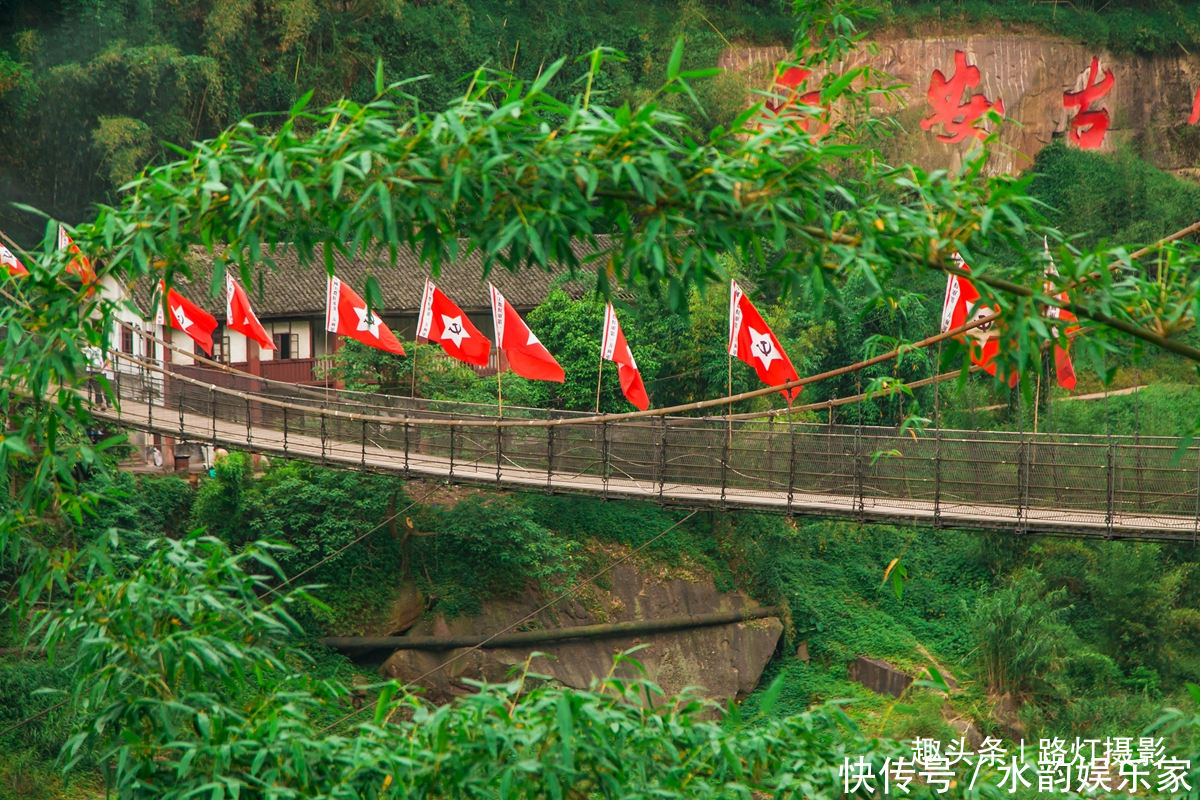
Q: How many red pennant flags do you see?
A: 11